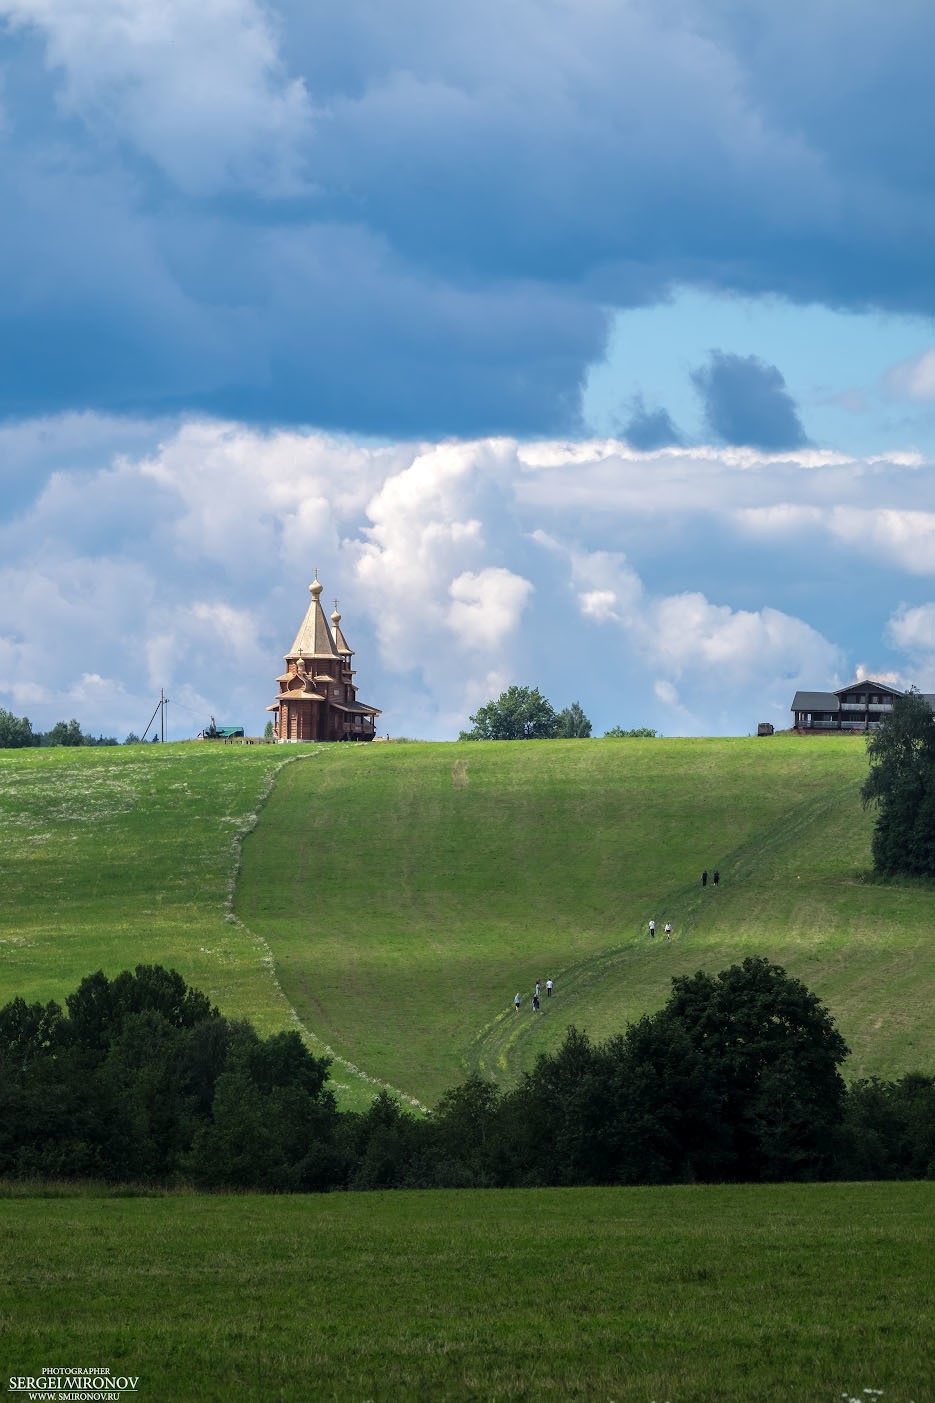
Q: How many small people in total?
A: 8